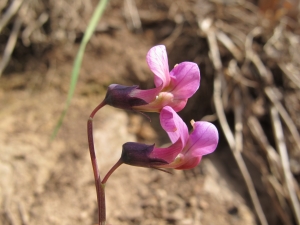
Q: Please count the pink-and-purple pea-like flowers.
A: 2